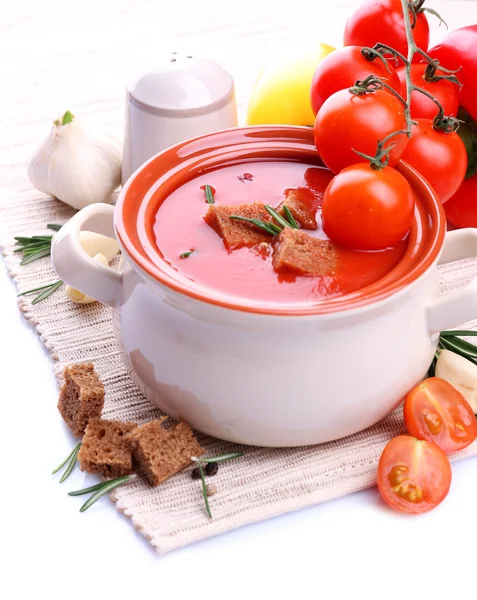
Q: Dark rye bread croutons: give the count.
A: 6